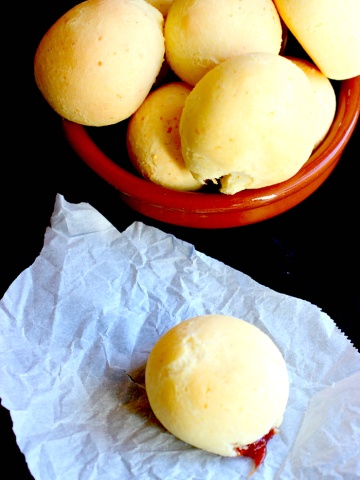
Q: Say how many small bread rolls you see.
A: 8